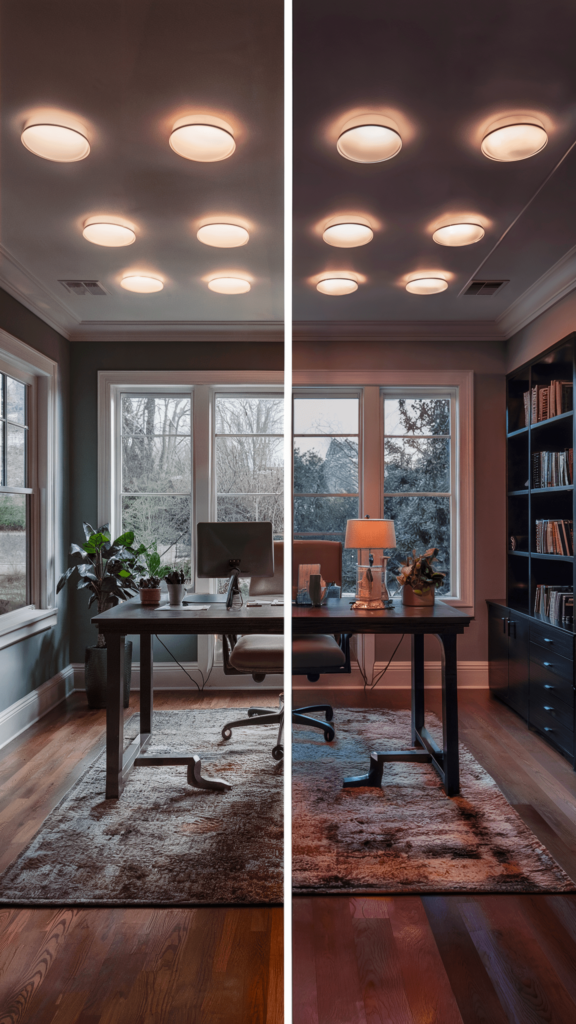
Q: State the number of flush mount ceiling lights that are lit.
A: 12